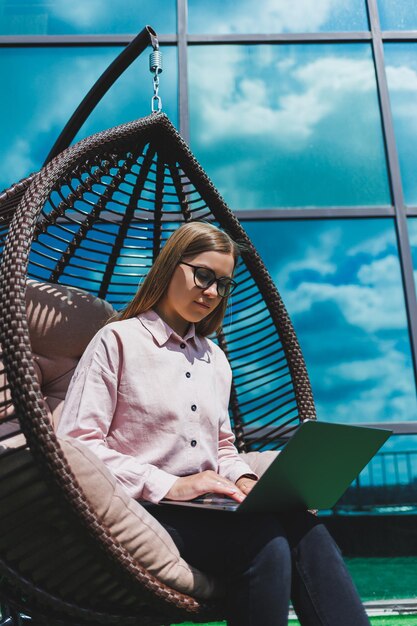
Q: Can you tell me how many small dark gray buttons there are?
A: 4